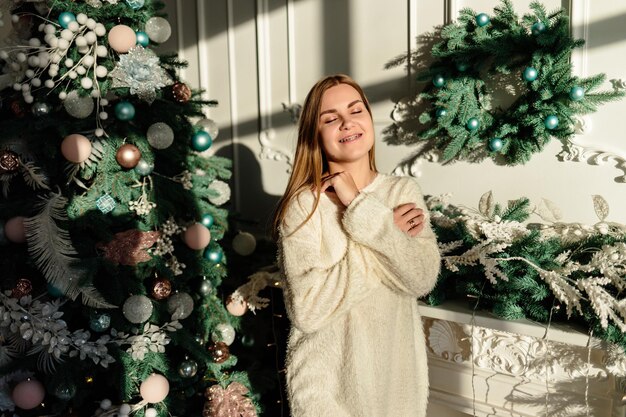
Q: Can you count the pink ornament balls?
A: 7